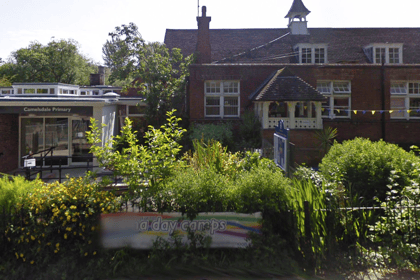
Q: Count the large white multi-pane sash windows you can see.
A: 3